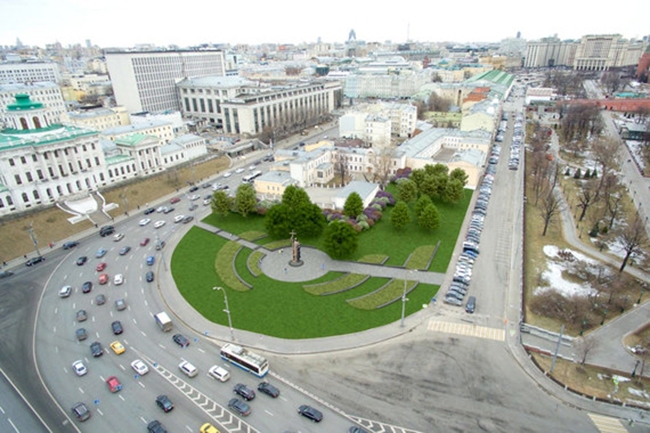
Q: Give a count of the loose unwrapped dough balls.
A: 0